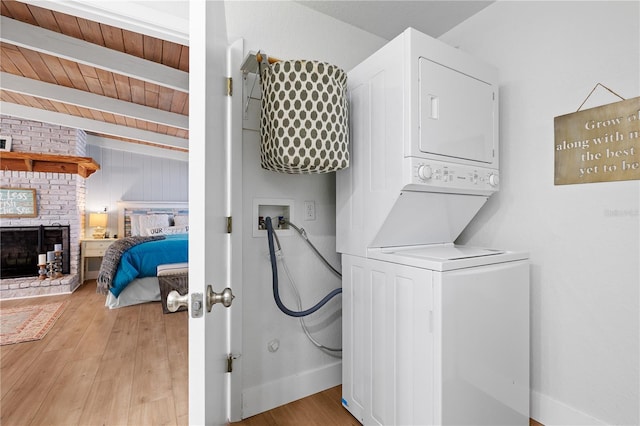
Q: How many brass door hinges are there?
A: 3